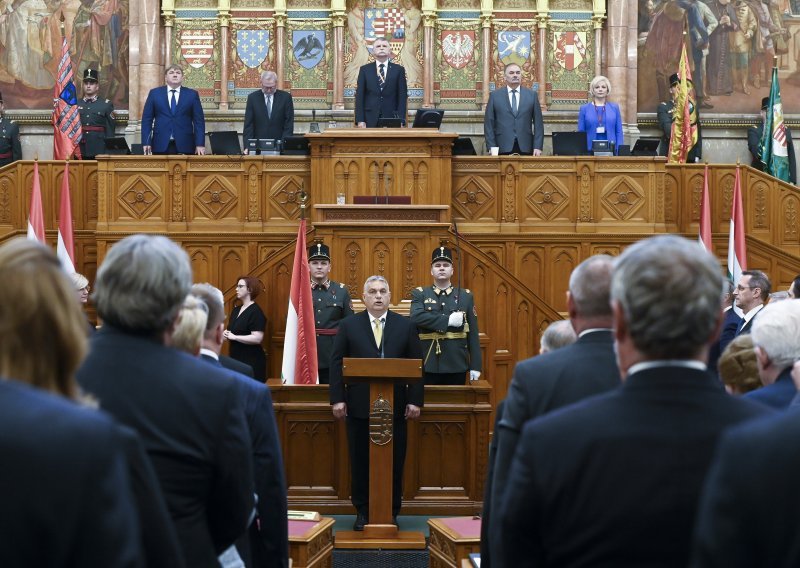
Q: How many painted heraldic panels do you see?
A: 7